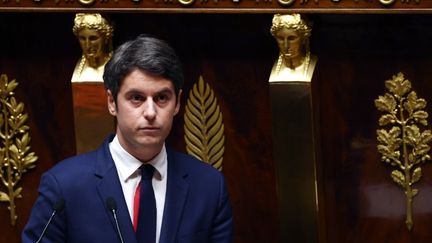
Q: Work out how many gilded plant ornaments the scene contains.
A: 3